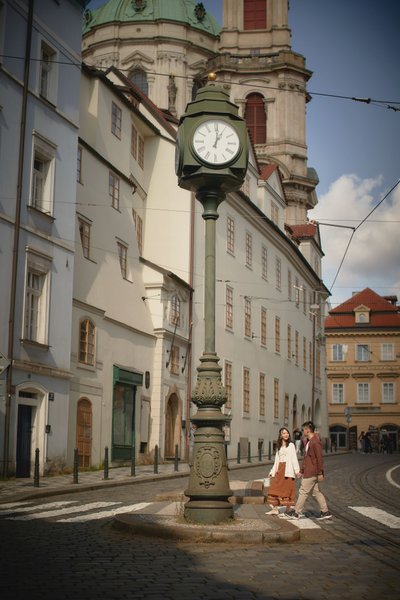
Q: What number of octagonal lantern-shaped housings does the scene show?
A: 1